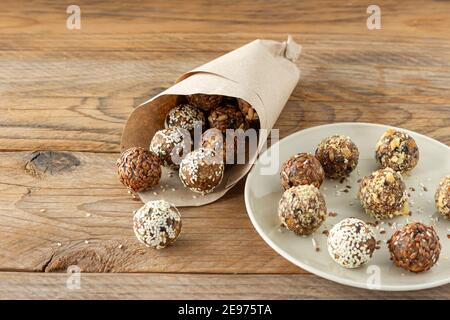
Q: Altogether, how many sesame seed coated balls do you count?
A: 5